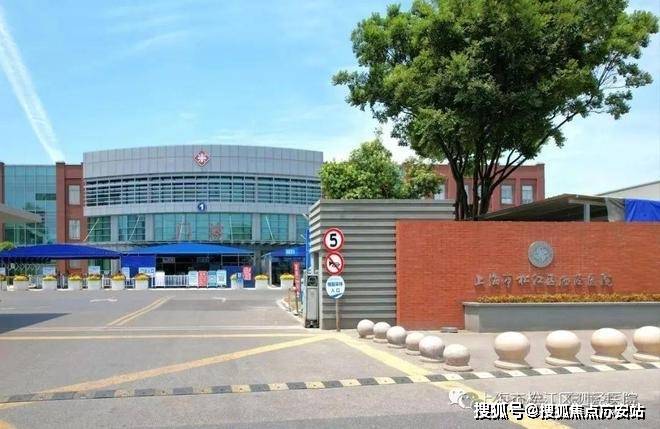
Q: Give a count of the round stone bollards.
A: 10